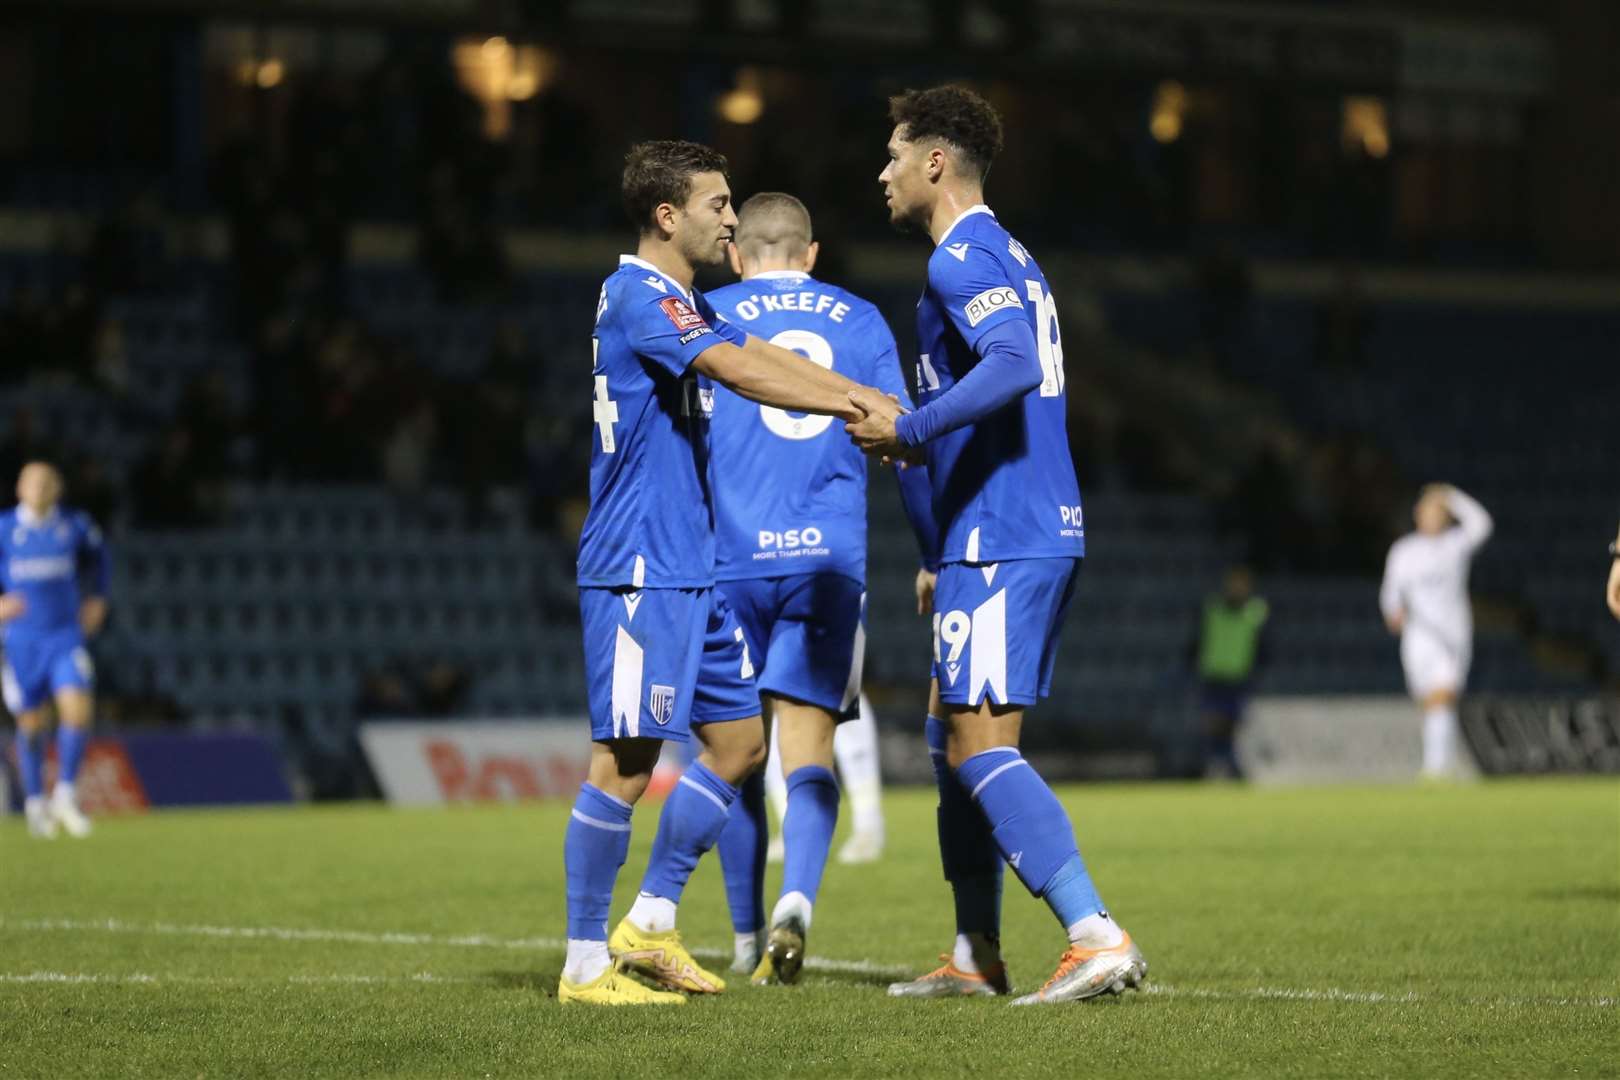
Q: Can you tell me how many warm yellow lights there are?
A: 5